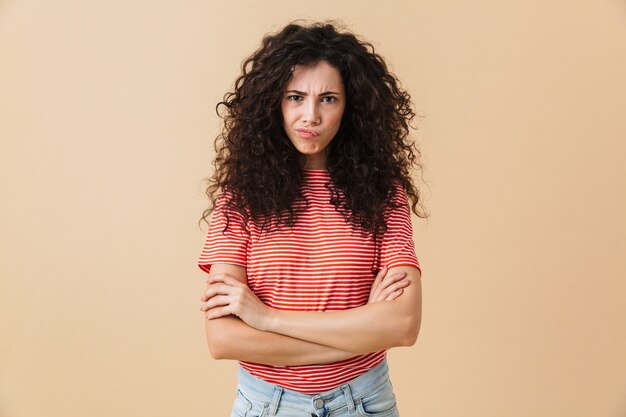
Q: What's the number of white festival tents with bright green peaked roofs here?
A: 0